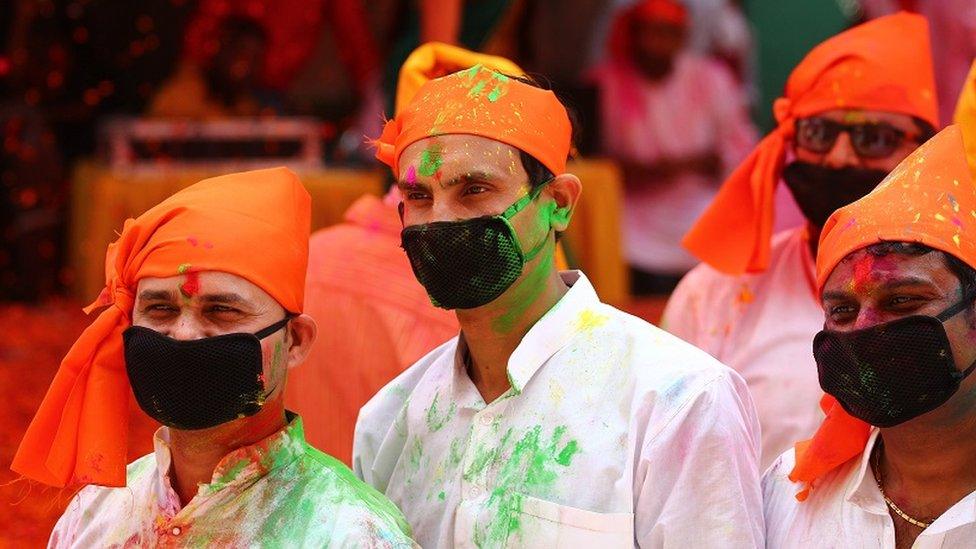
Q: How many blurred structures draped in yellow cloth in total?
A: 2